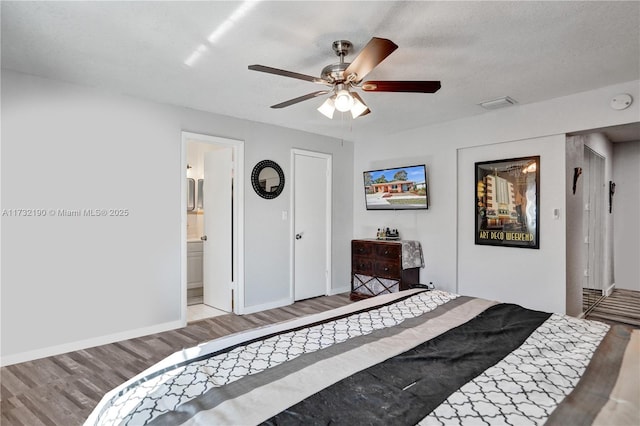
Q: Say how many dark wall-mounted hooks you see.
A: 2